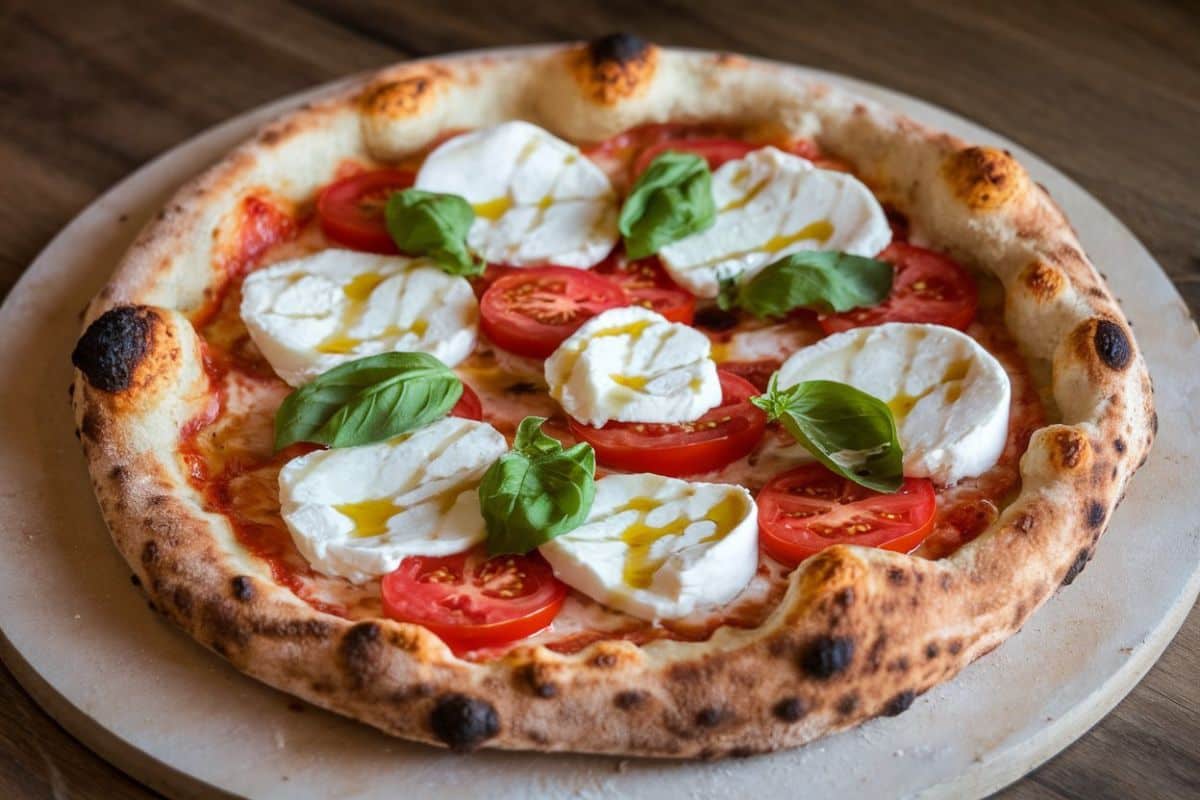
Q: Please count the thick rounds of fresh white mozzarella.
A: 7